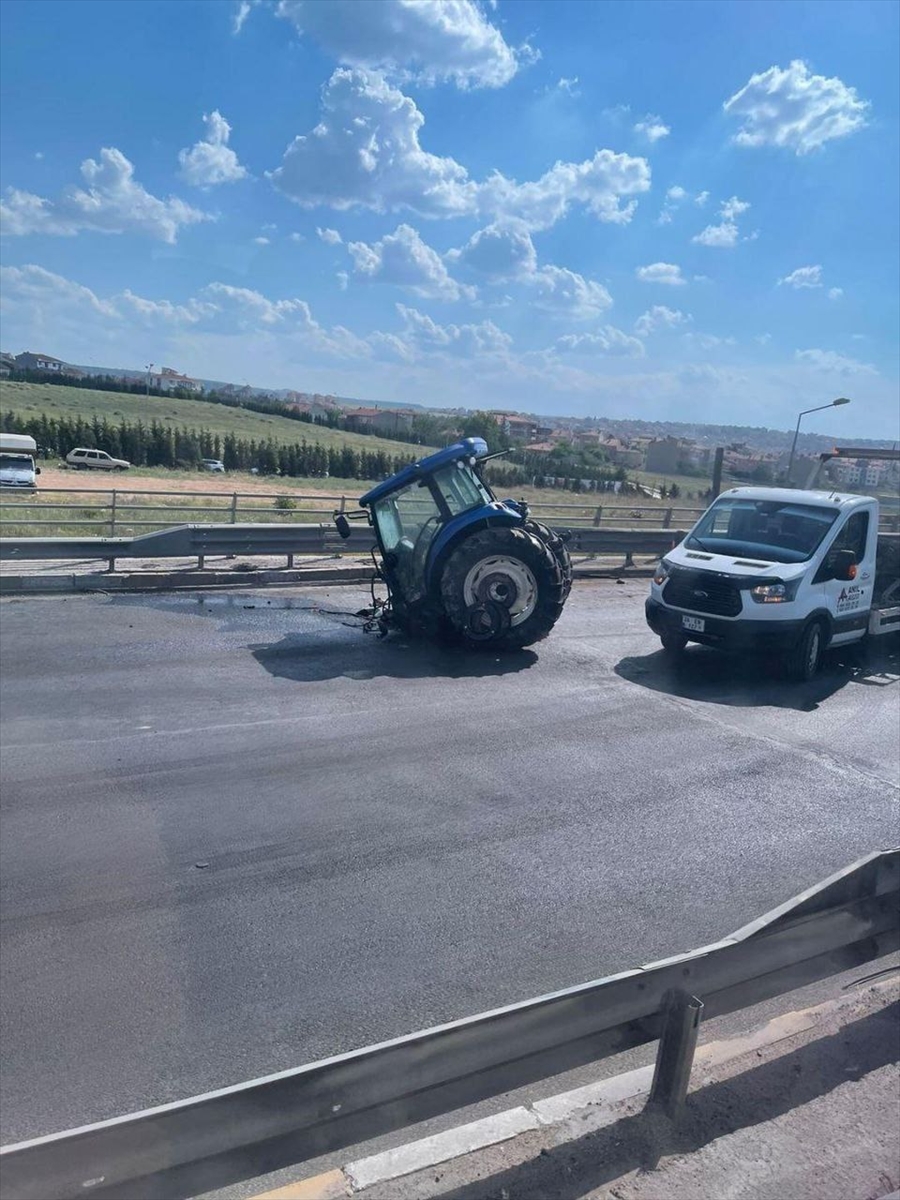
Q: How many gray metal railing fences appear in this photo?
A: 3